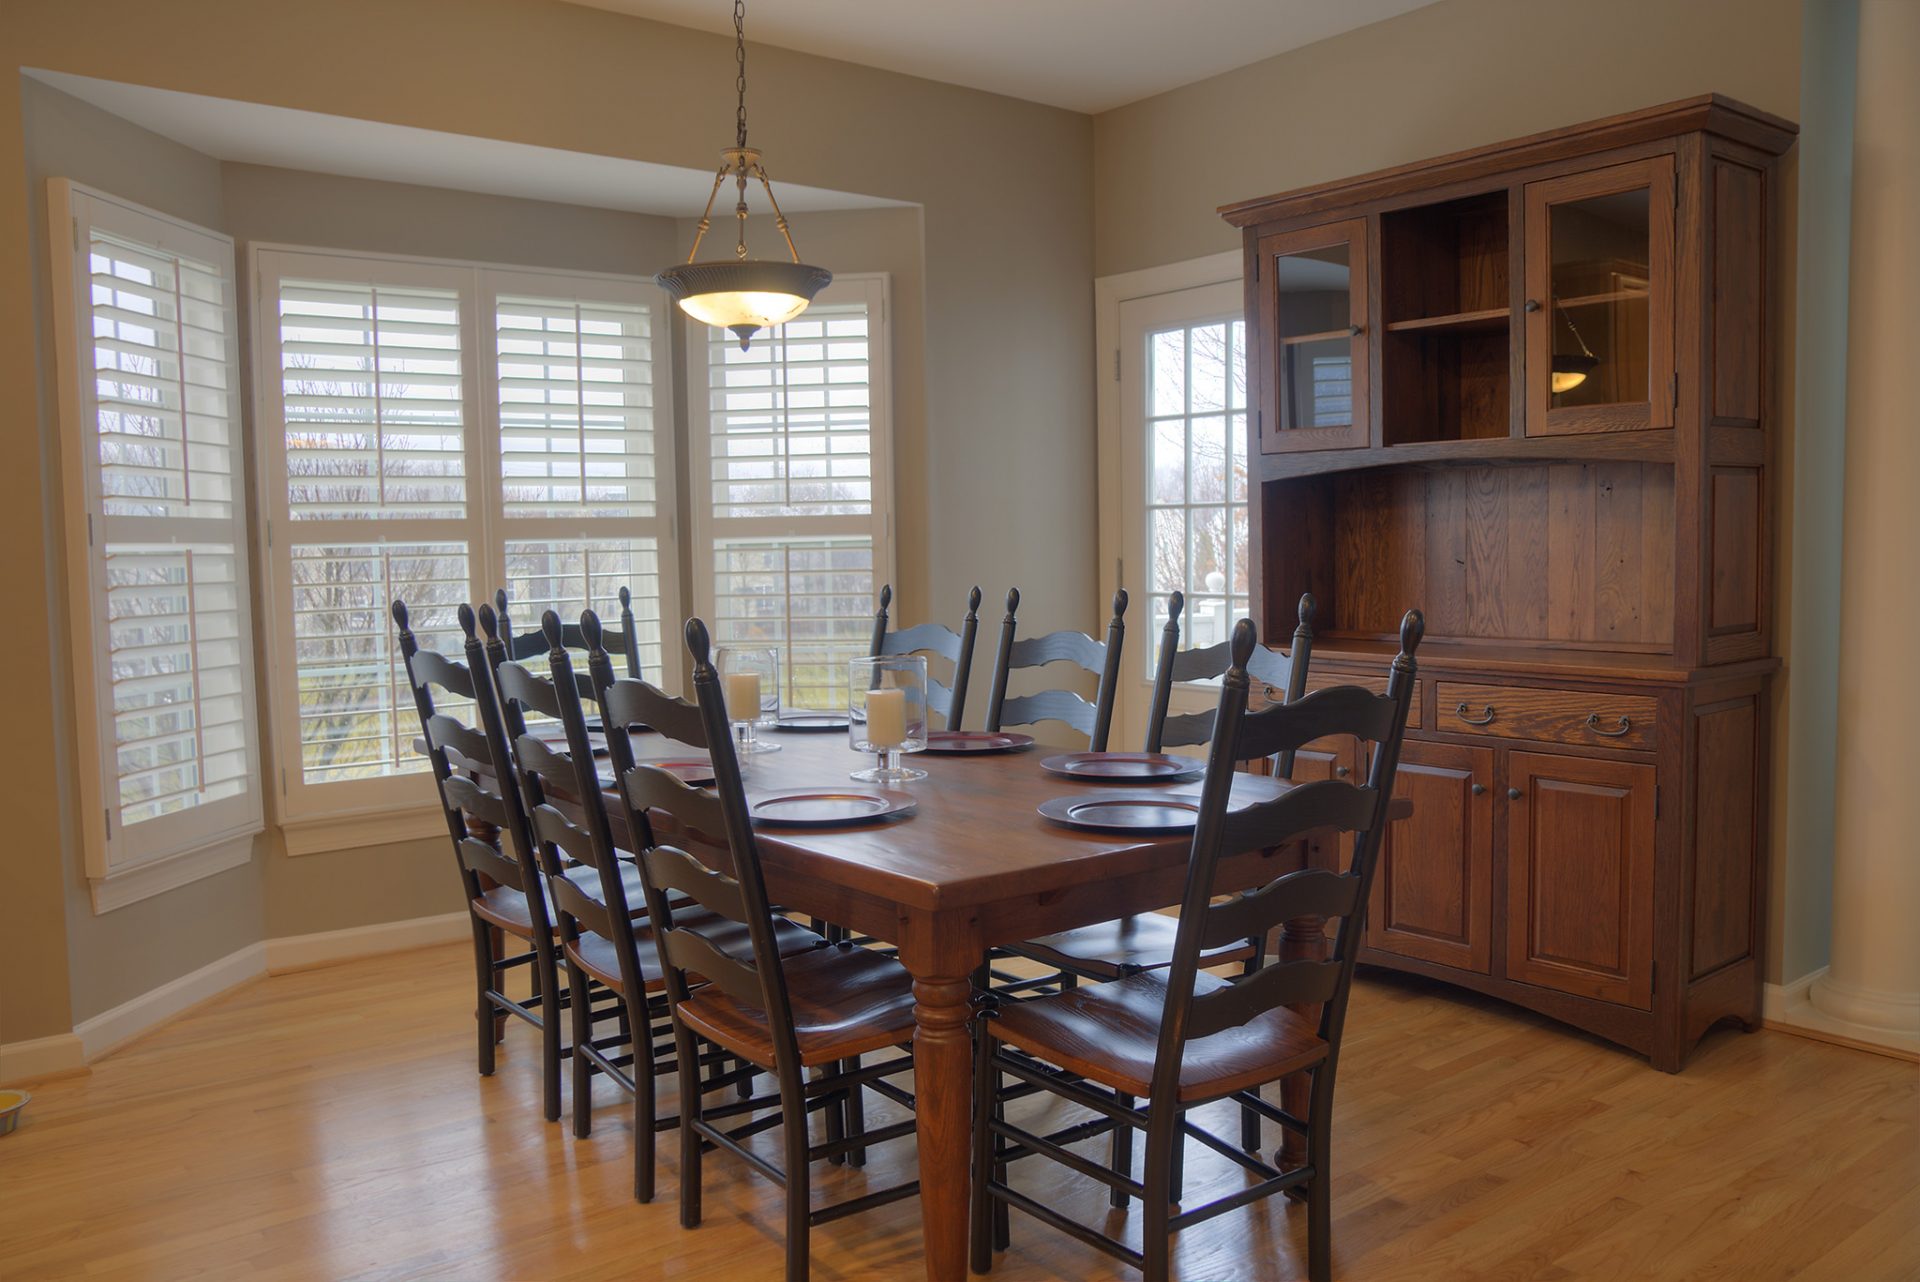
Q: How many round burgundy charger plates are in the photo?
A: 8